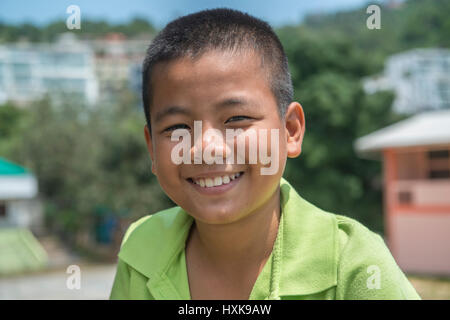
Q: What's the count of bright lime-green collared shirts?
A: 1